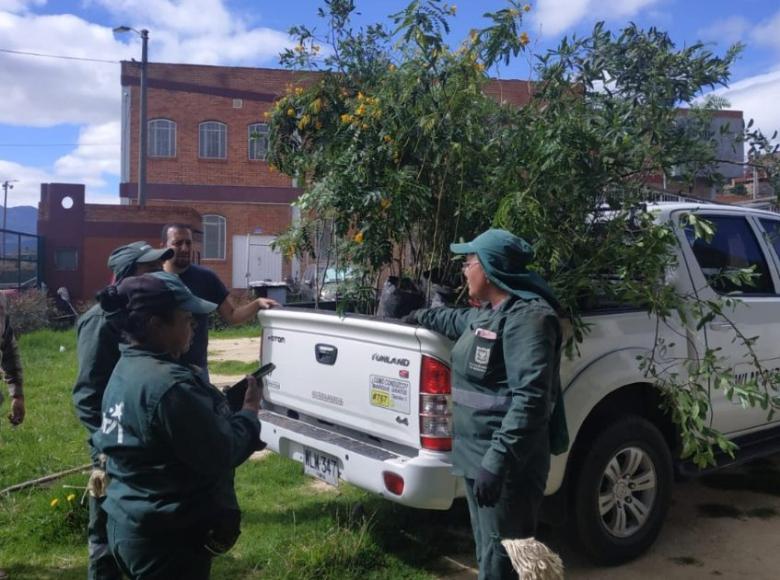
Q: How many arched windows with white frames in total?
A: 4